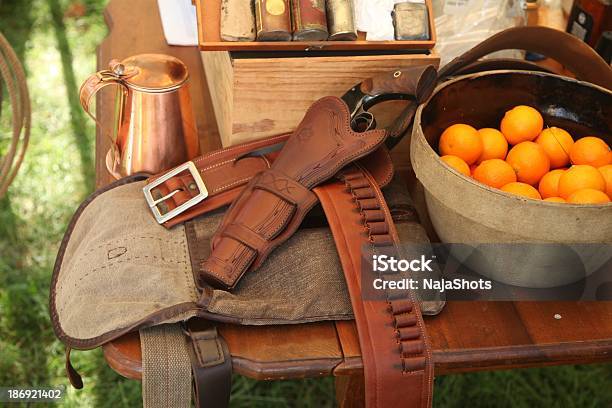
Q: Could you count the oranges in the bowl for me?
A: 14